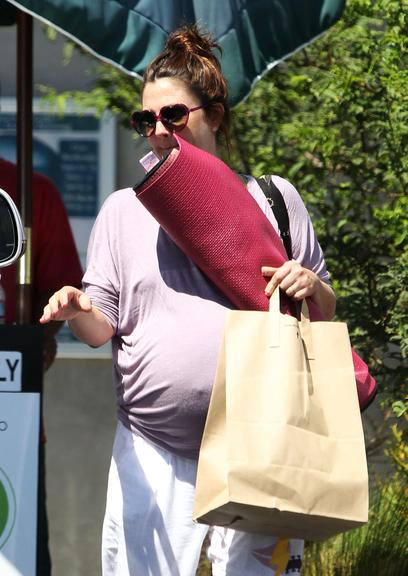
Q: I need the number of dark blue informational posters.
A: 1